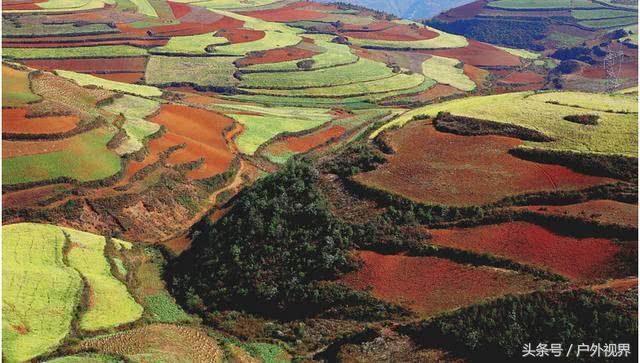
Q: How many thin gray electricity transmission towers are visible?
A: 1